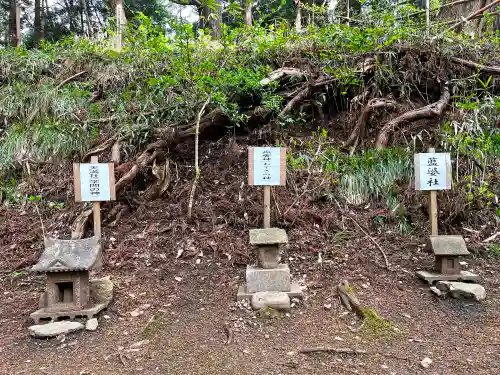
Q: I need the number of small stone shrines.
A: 3